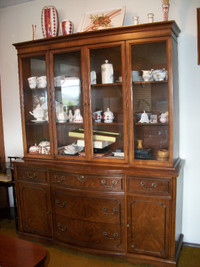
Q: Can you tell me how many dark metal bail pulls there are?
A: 8